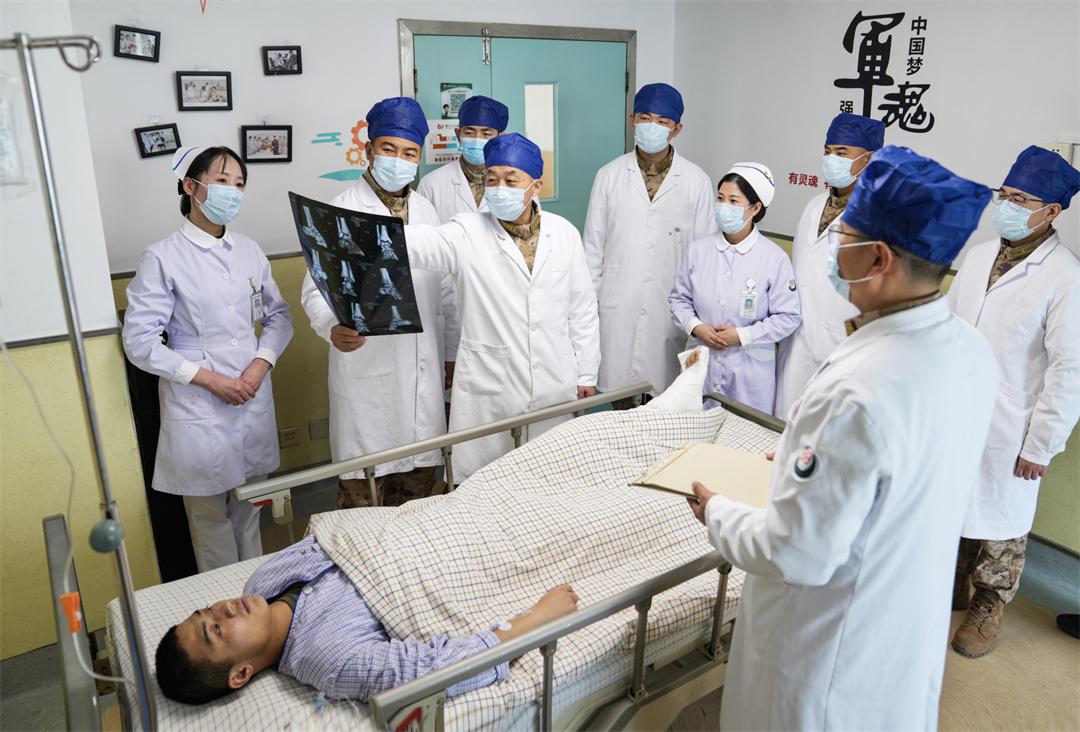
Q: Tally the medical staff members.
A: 9